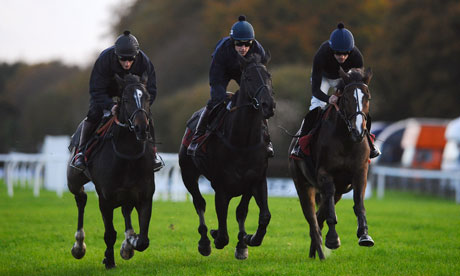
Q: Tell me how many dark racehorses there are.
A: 3